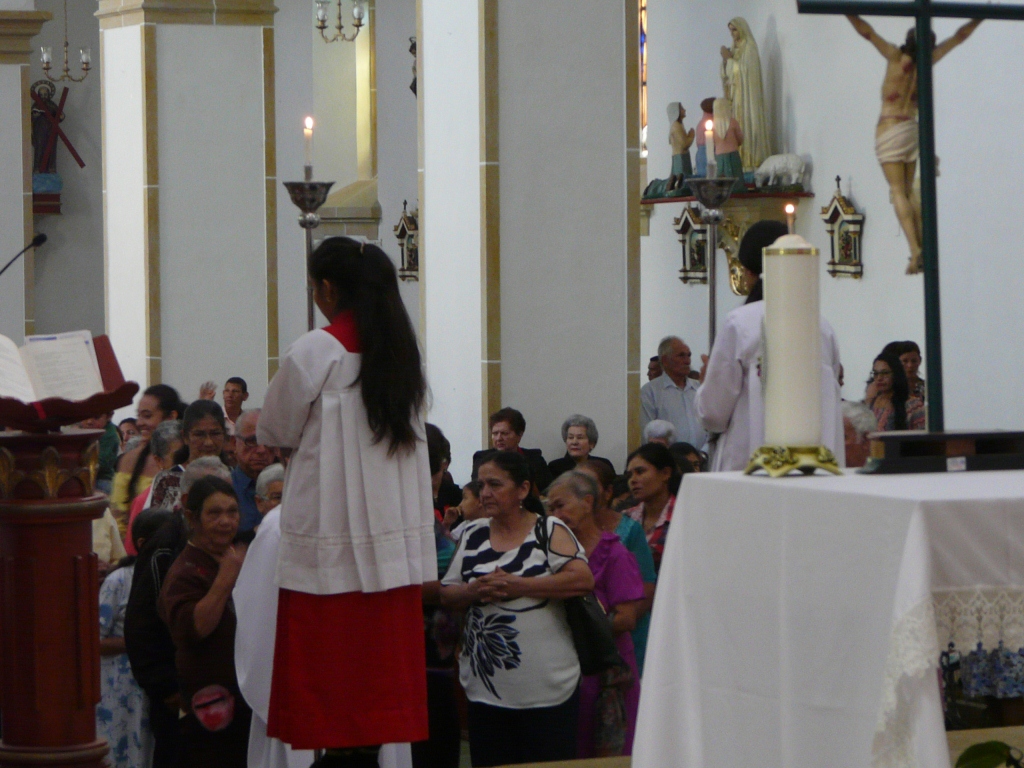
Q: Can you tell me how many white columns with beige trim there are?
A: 3